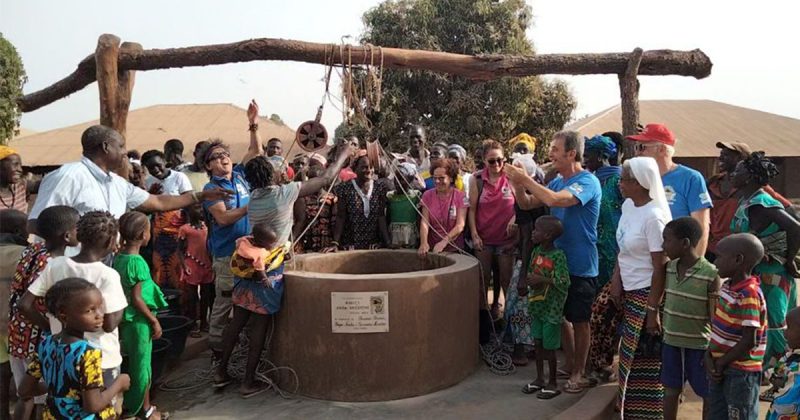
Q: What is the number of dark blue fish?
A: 0